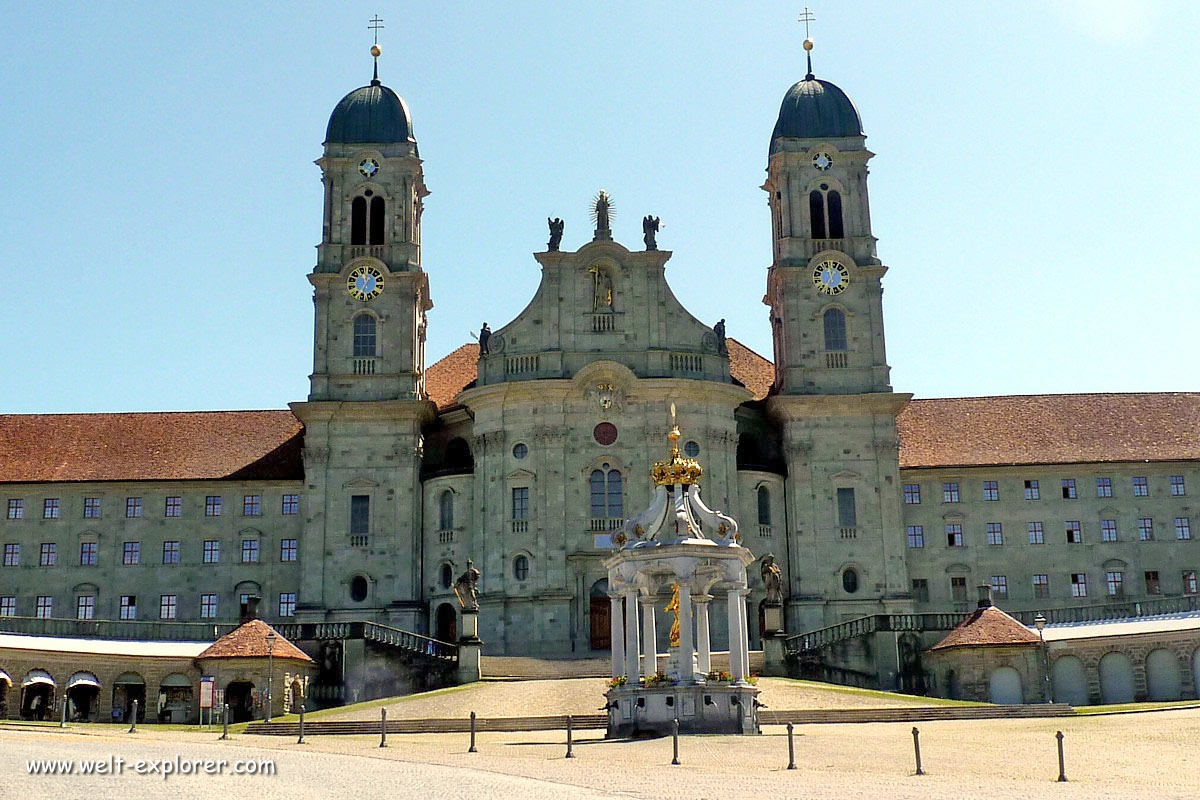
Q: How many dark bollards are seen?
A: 11